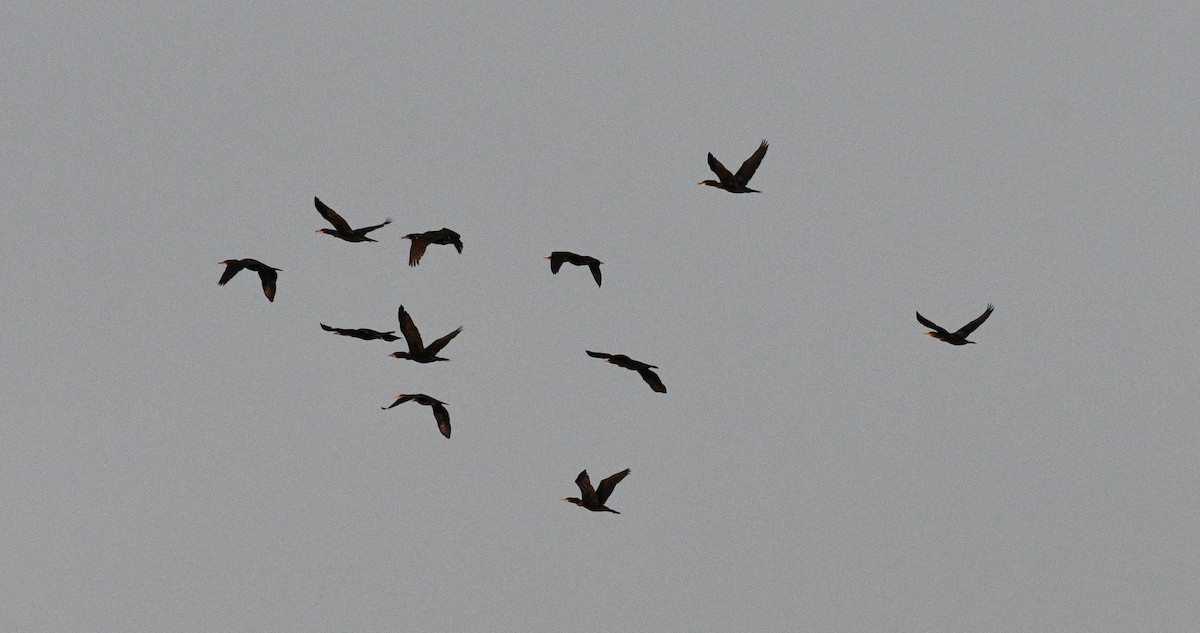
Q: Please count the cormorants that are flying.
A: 11